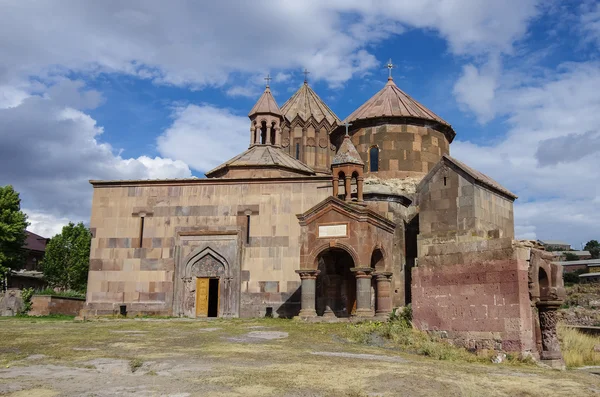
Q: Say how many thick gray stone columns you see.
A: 2